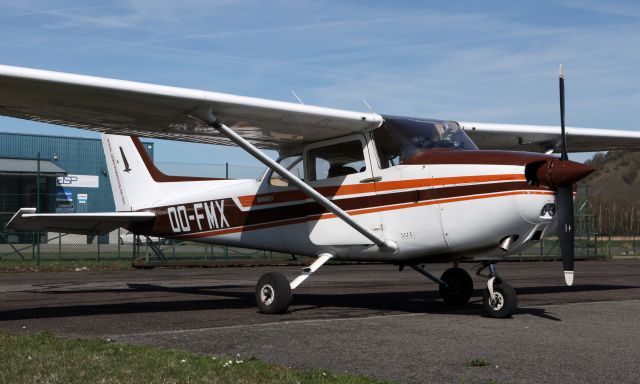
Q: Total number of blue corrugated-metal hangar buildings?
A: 1